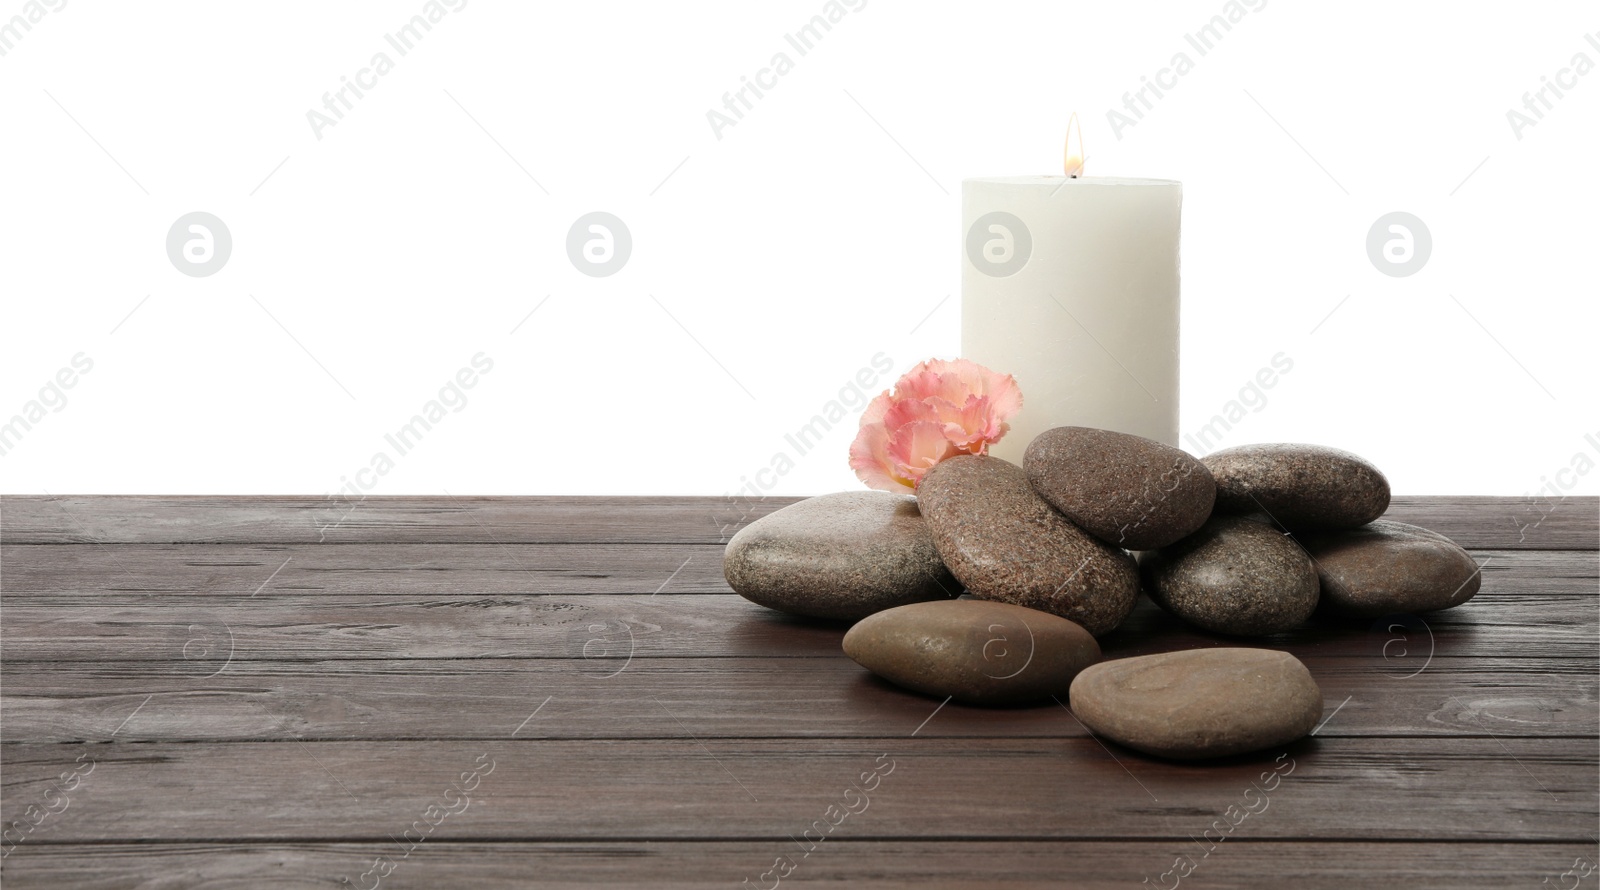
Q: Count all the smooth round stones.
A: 8